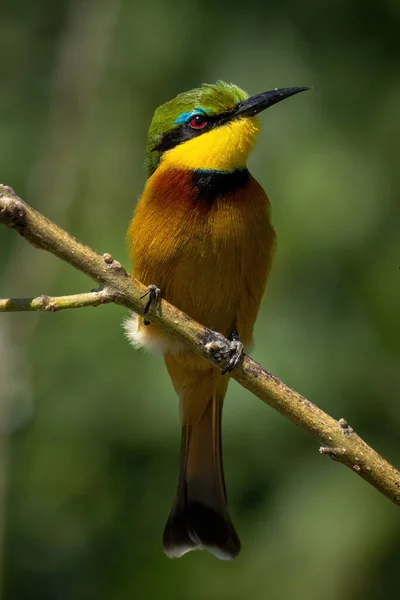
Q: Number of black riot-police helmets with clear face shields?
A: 0